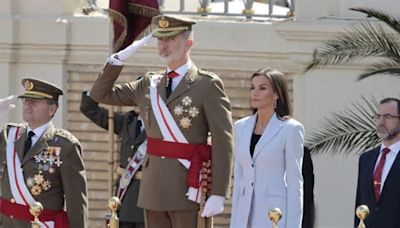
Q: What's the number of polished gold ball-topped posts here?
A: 4